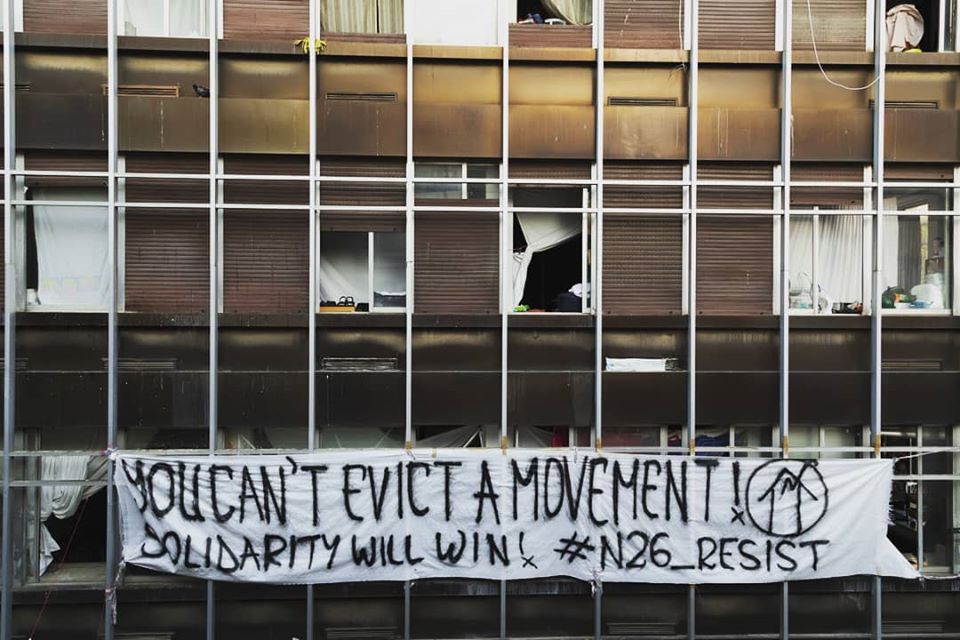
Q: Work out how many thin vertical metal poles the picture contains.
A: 10